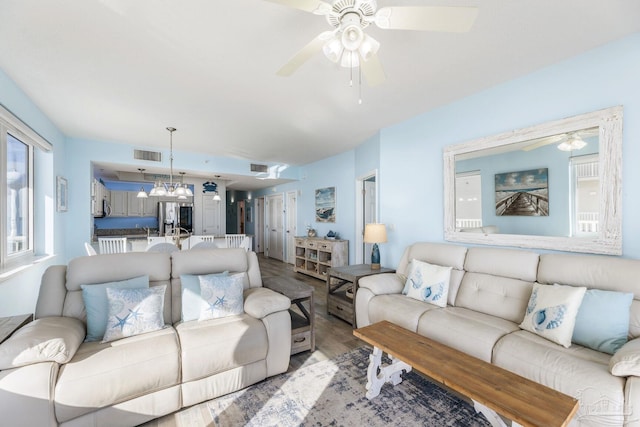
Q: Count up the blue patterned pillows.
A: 4